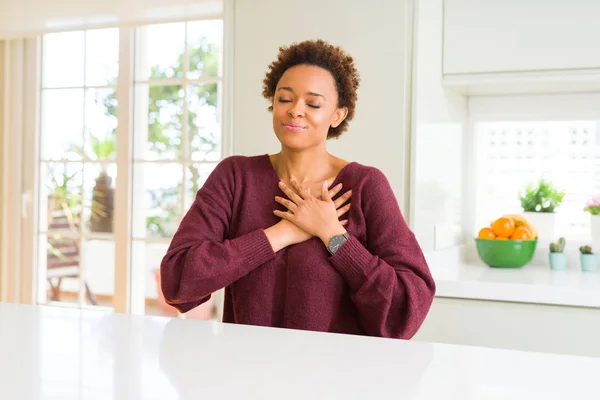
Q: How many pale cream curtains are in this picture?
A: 1